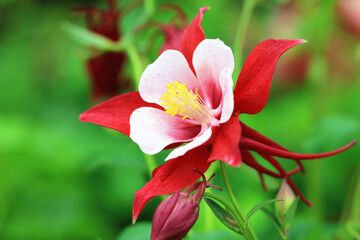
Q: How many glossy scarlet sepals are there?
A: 5